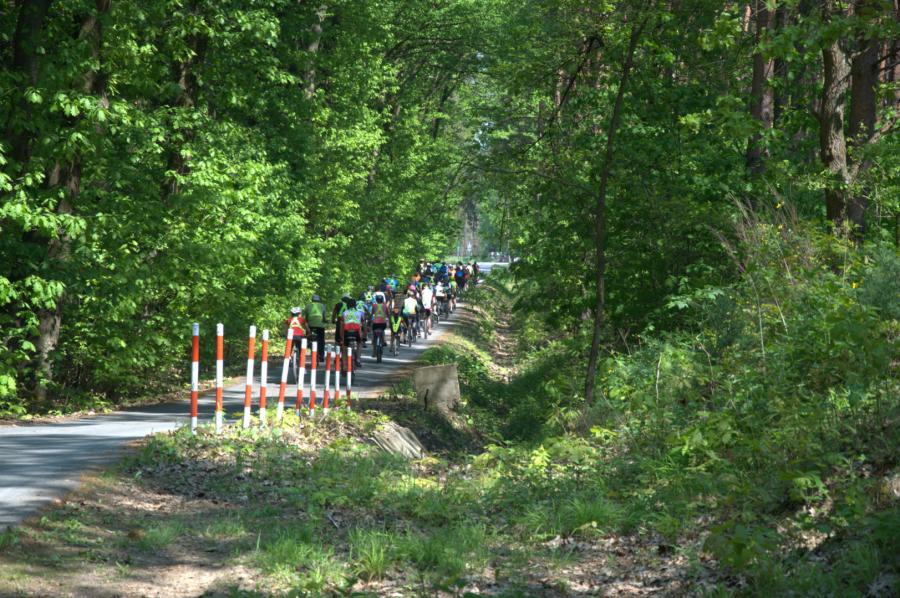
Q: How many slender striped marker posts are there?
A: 10